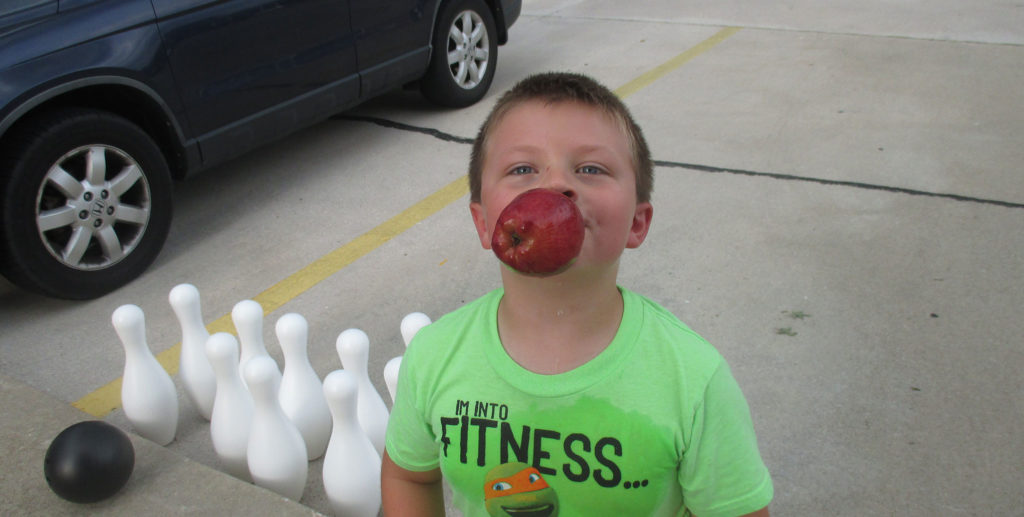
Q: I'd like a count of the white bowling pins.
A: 10